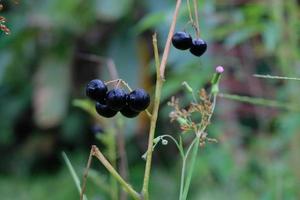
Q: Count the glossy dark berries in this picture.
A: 7